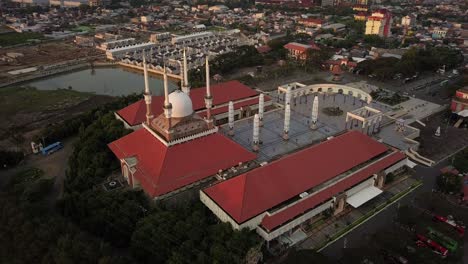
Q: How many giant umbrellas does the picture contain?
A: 6